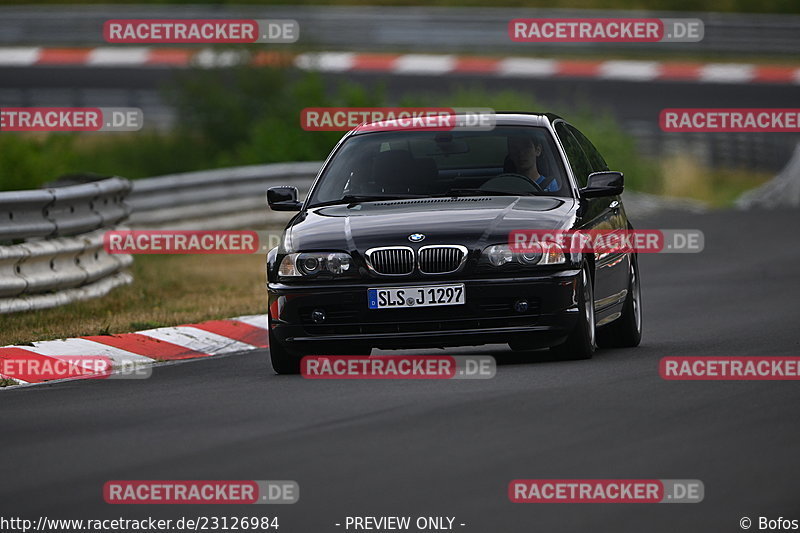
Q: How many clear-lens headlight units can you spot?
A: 2